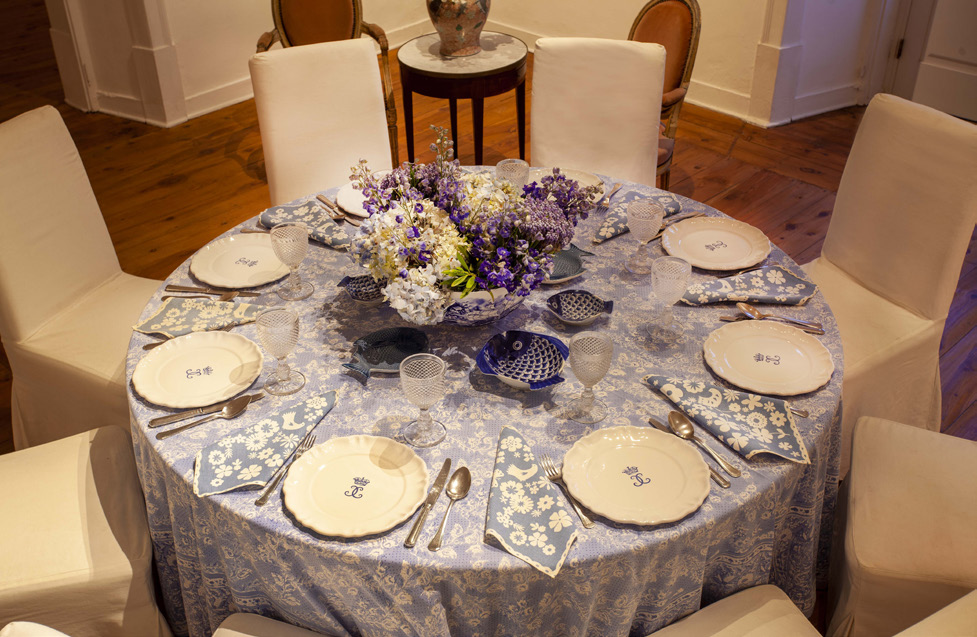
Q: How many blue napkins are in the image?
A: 7